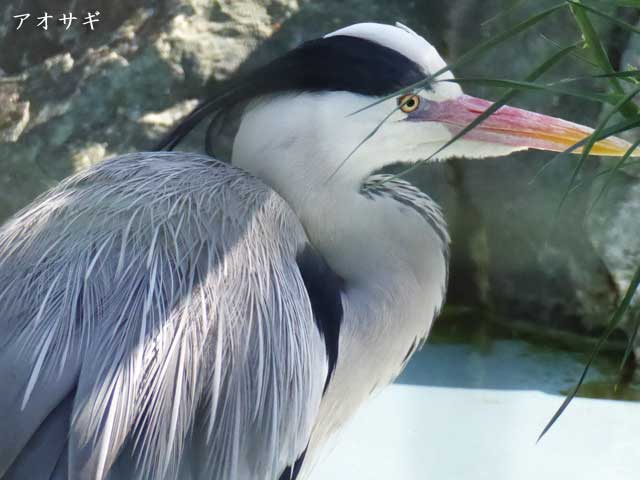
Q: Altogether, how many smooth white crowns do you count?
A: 1